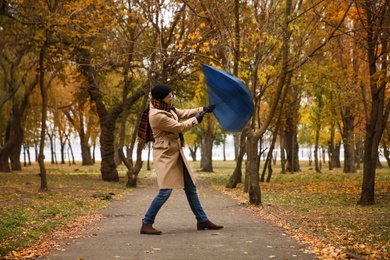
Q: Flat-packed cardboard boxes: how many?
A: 0